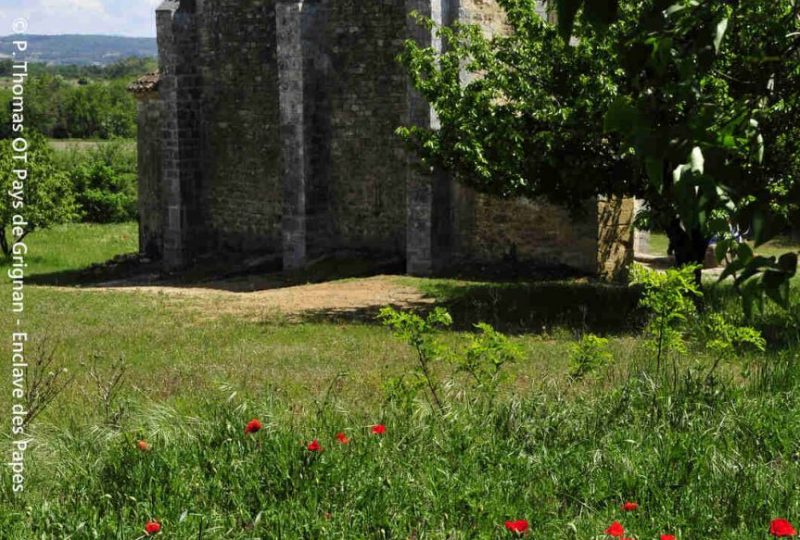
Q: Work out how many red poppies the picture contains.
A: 11